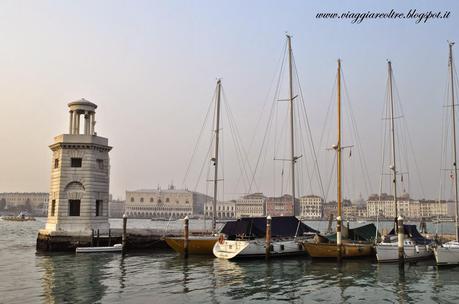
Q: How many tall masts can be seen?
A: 5